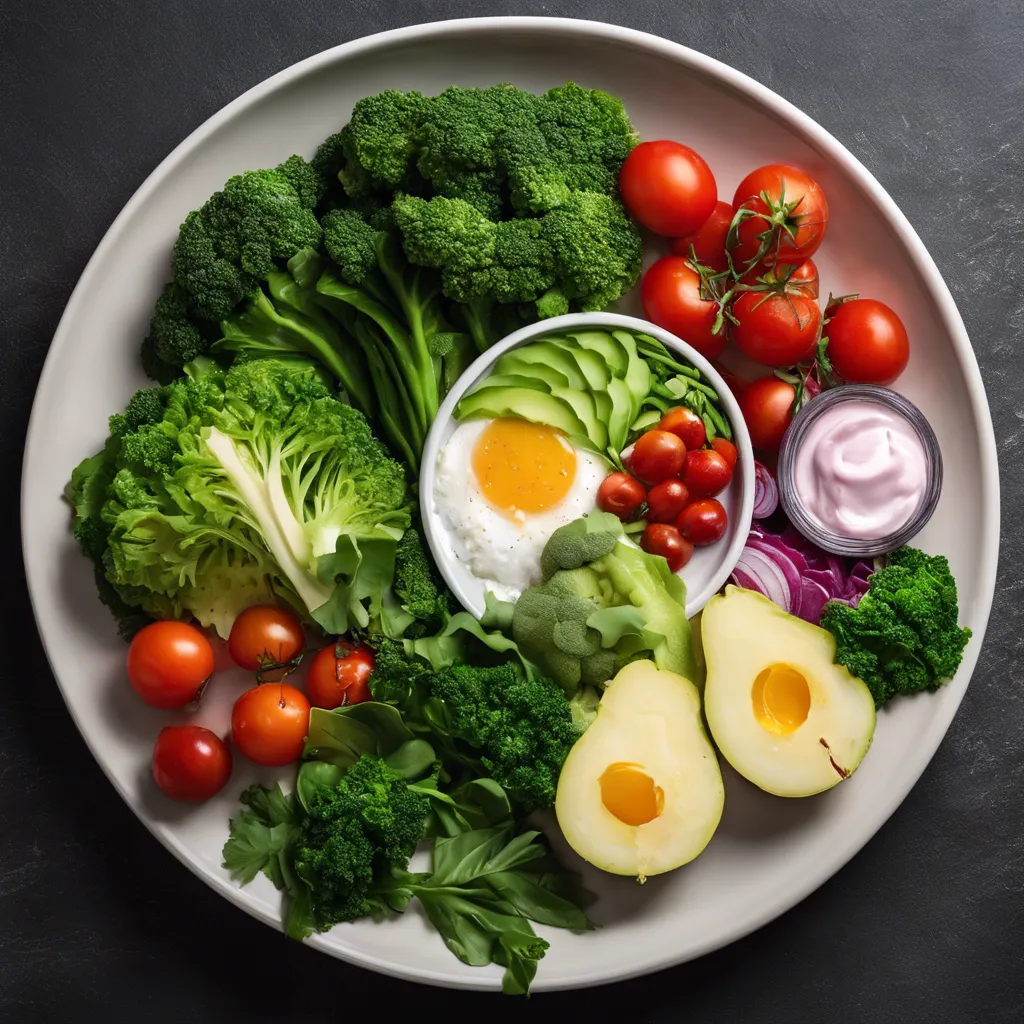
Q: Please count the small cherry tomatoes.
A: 8